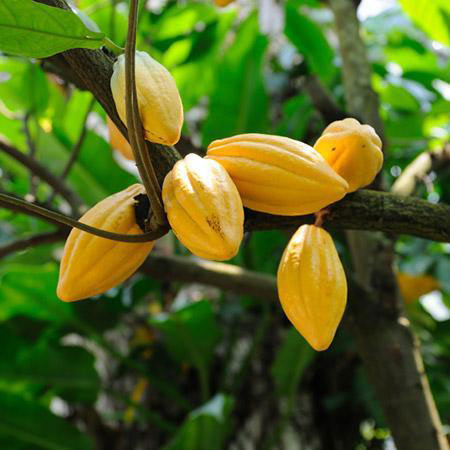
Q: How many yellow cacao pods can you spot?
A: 6